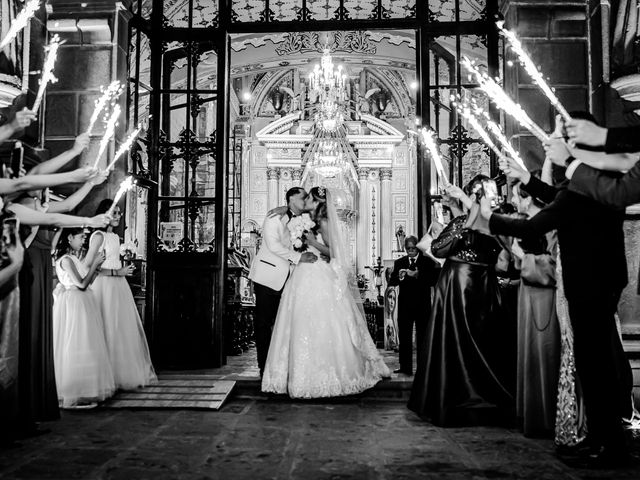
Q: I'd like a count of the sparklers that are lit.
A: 11